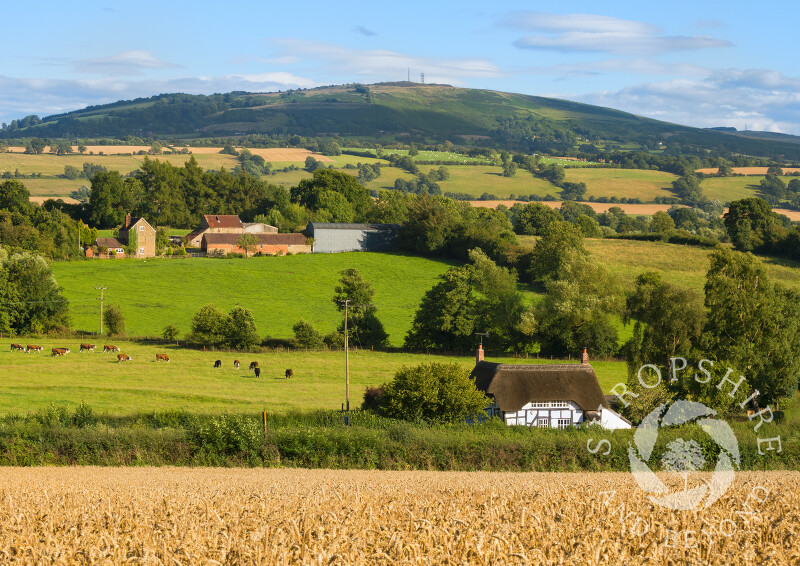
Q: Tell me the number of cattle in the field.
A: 12